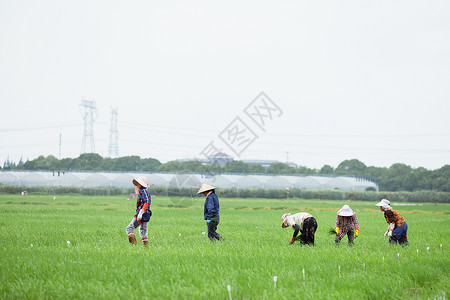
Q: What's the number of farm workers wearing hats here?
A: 5